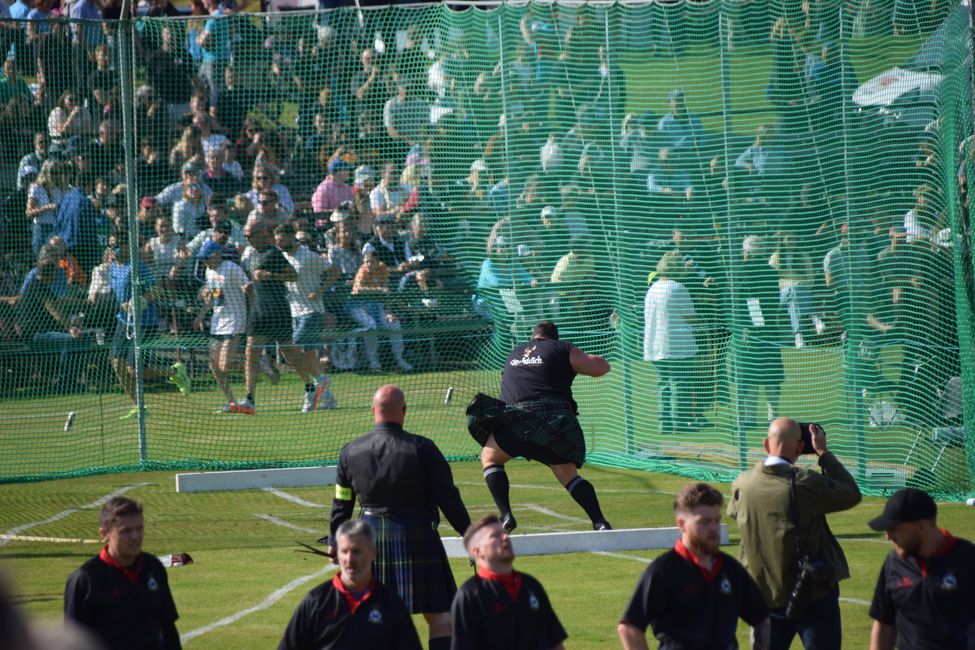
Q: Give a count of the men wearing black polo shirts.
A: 5